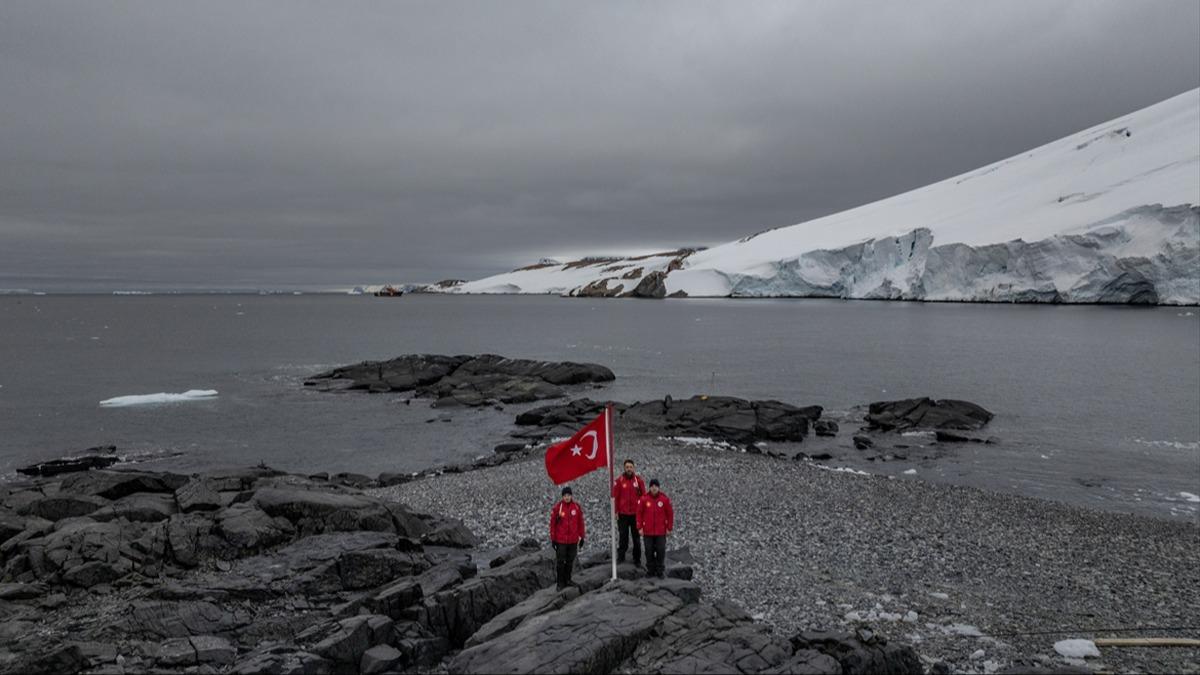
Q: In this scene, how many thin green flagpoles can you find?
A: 0